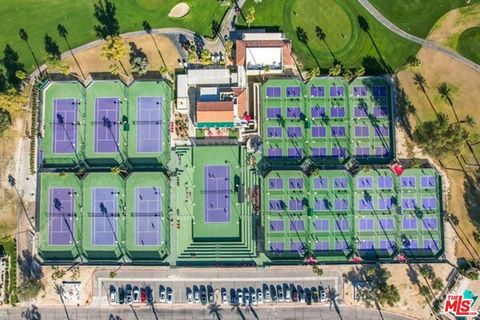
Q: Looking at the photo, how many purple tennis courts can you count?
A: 7